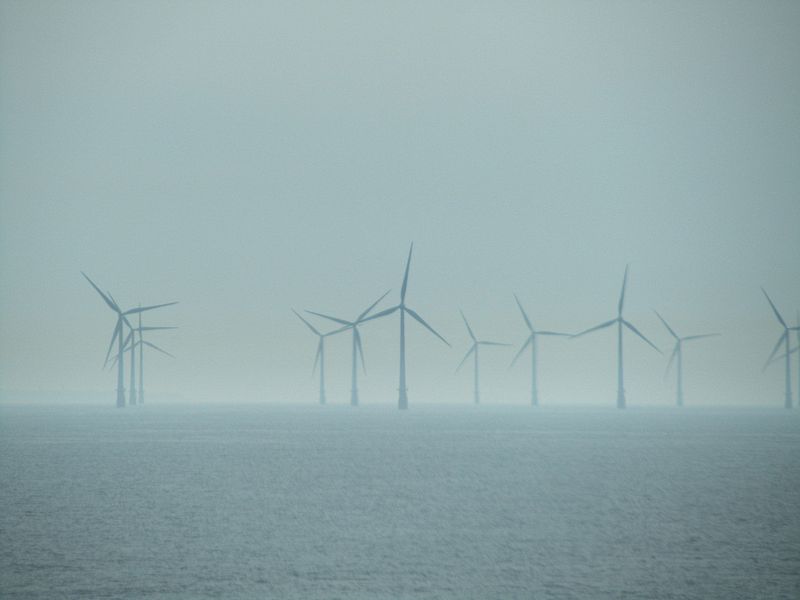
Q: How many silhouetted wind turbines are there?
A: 12